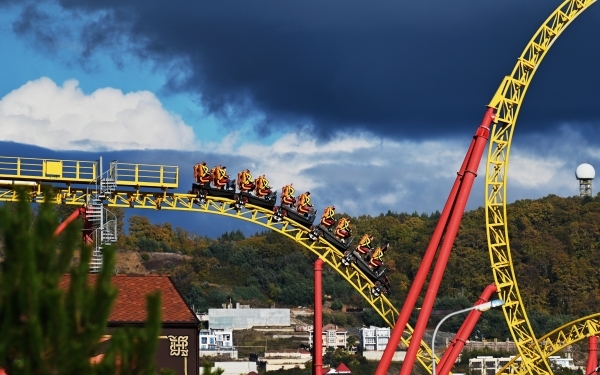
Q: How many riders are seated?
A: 10